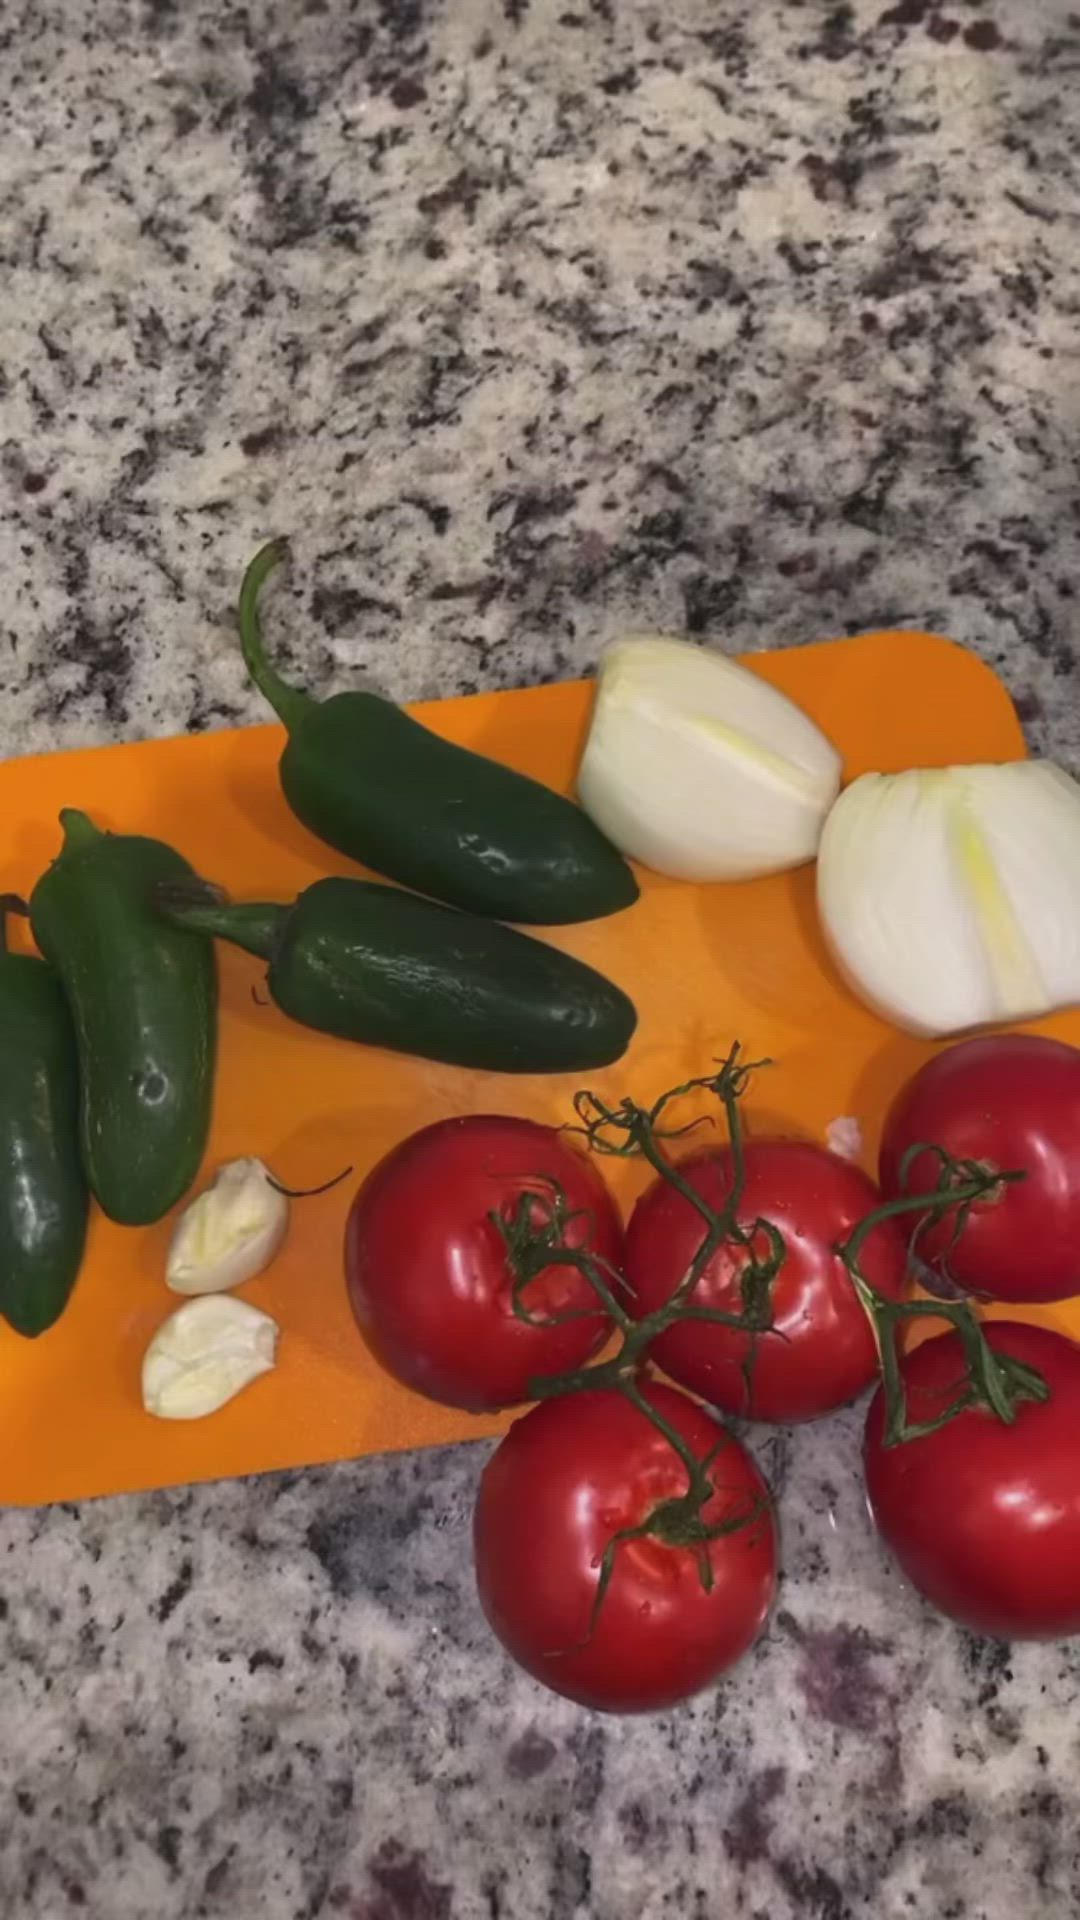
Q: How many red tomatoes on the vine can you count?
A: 5